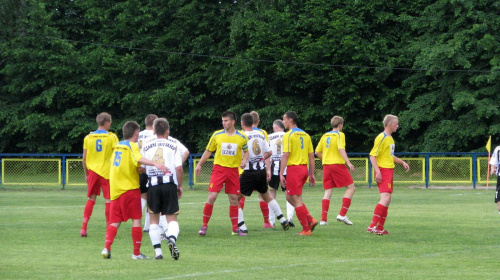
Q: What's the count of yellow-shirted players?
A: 7